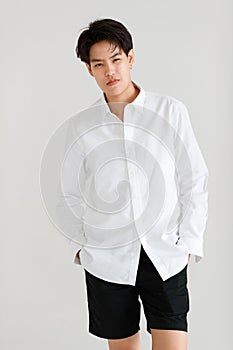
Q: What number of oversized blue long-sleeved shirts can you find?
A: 0